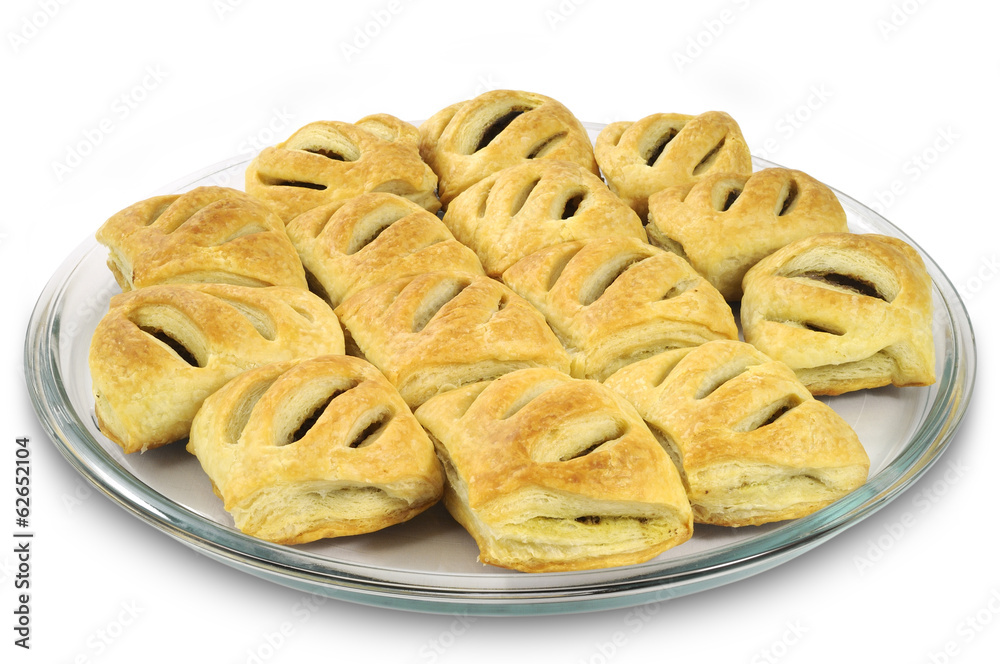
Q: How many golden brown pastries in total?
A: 14